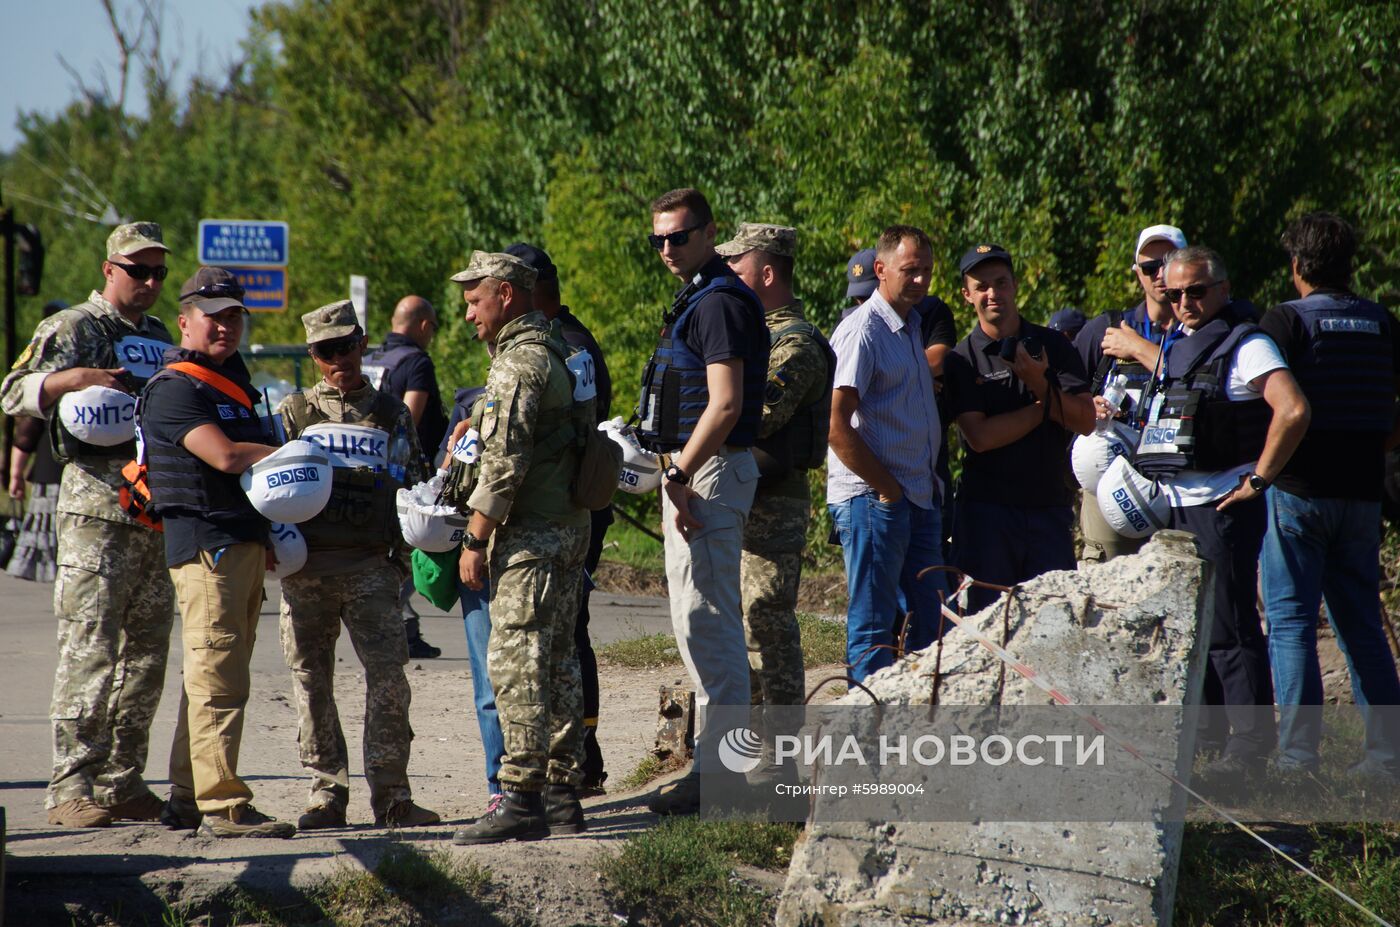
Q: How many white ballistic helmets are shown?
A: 7